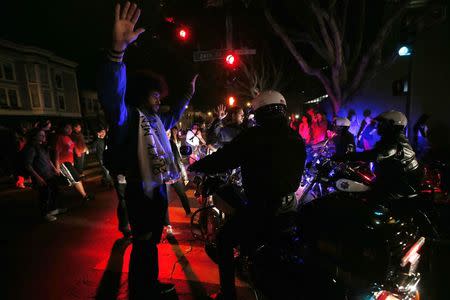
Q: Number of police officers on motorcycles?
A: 3